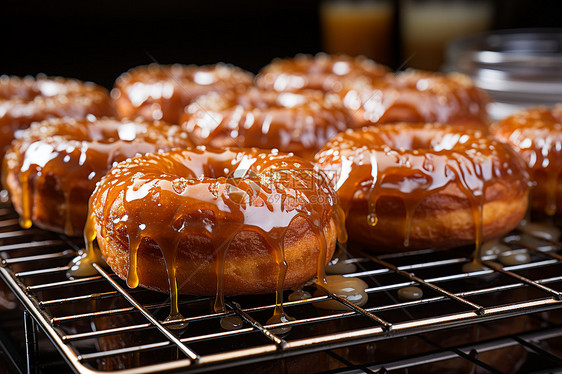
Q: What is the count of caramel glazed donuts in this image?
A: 9